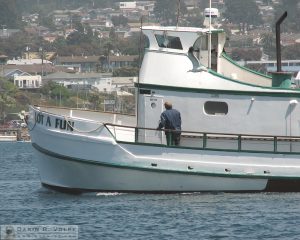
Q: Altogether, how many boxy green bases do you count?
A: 1